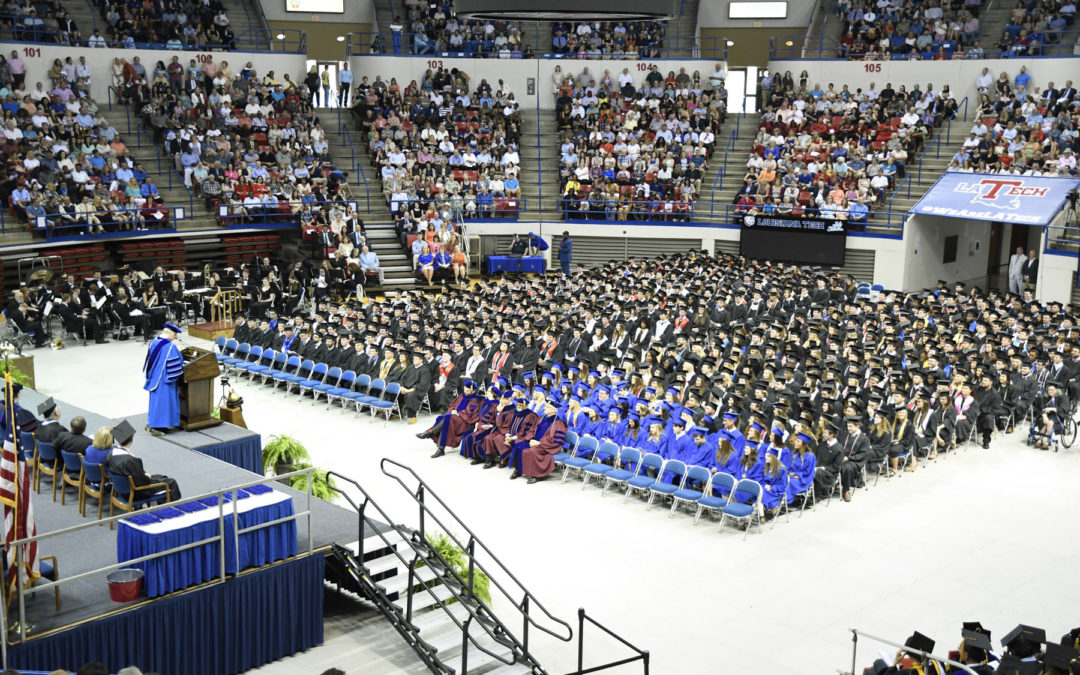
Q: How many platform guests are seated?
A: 5